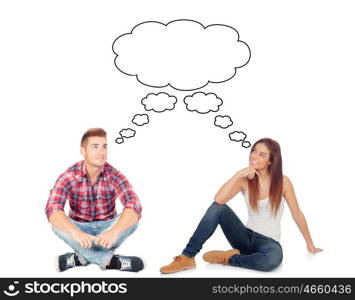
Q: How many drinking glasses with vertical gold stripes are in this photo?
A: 0